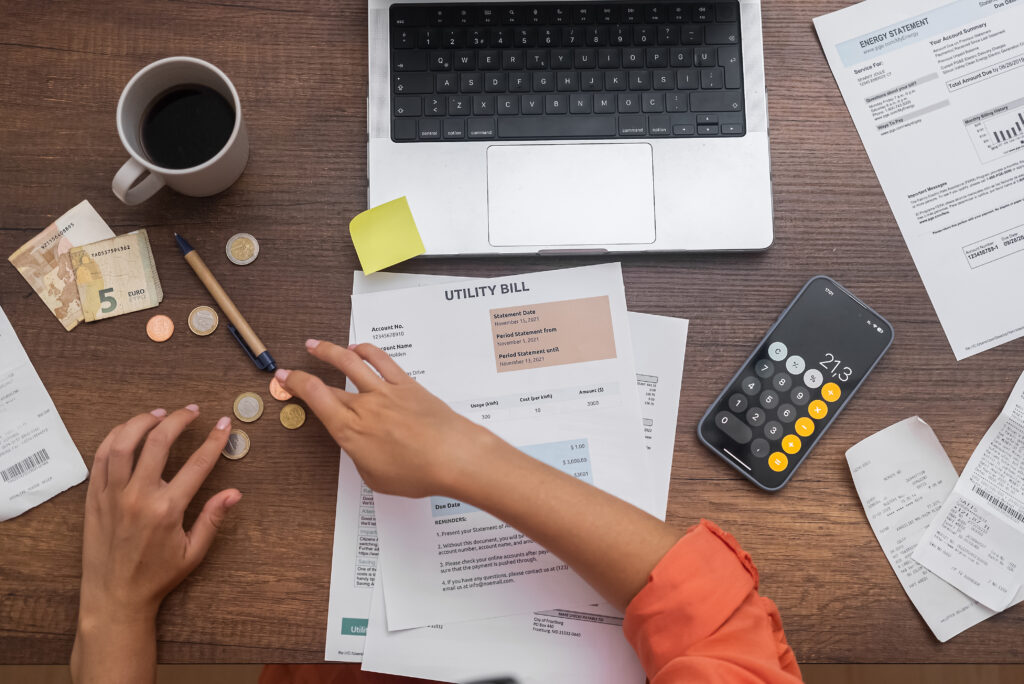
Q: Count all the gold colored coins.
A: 1